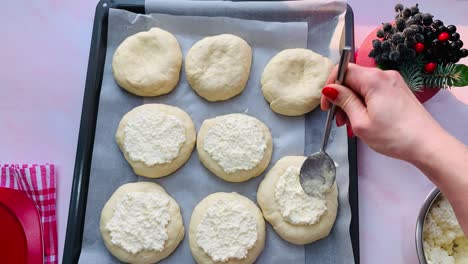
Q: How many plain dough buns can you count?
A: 3